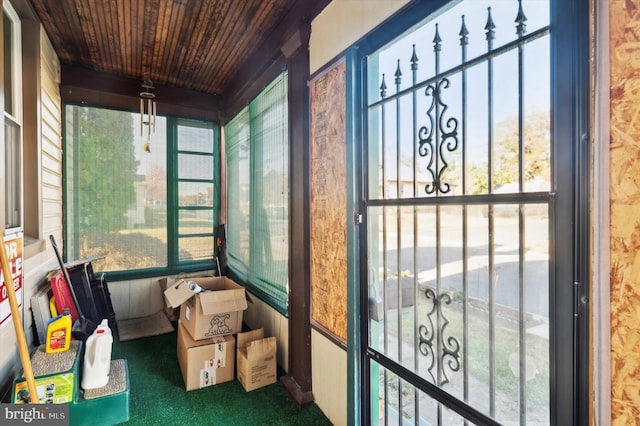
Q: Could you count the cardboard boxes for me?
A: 3